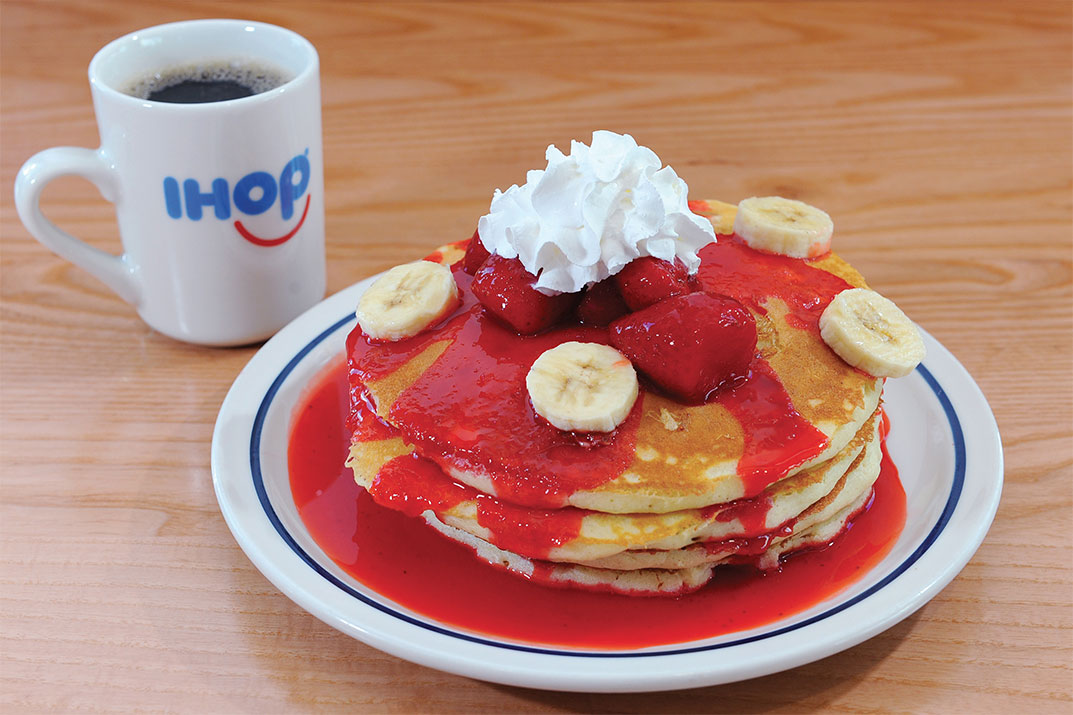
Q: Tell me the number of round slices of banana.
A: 4